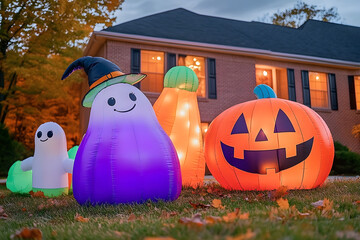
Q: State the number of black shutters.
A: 7